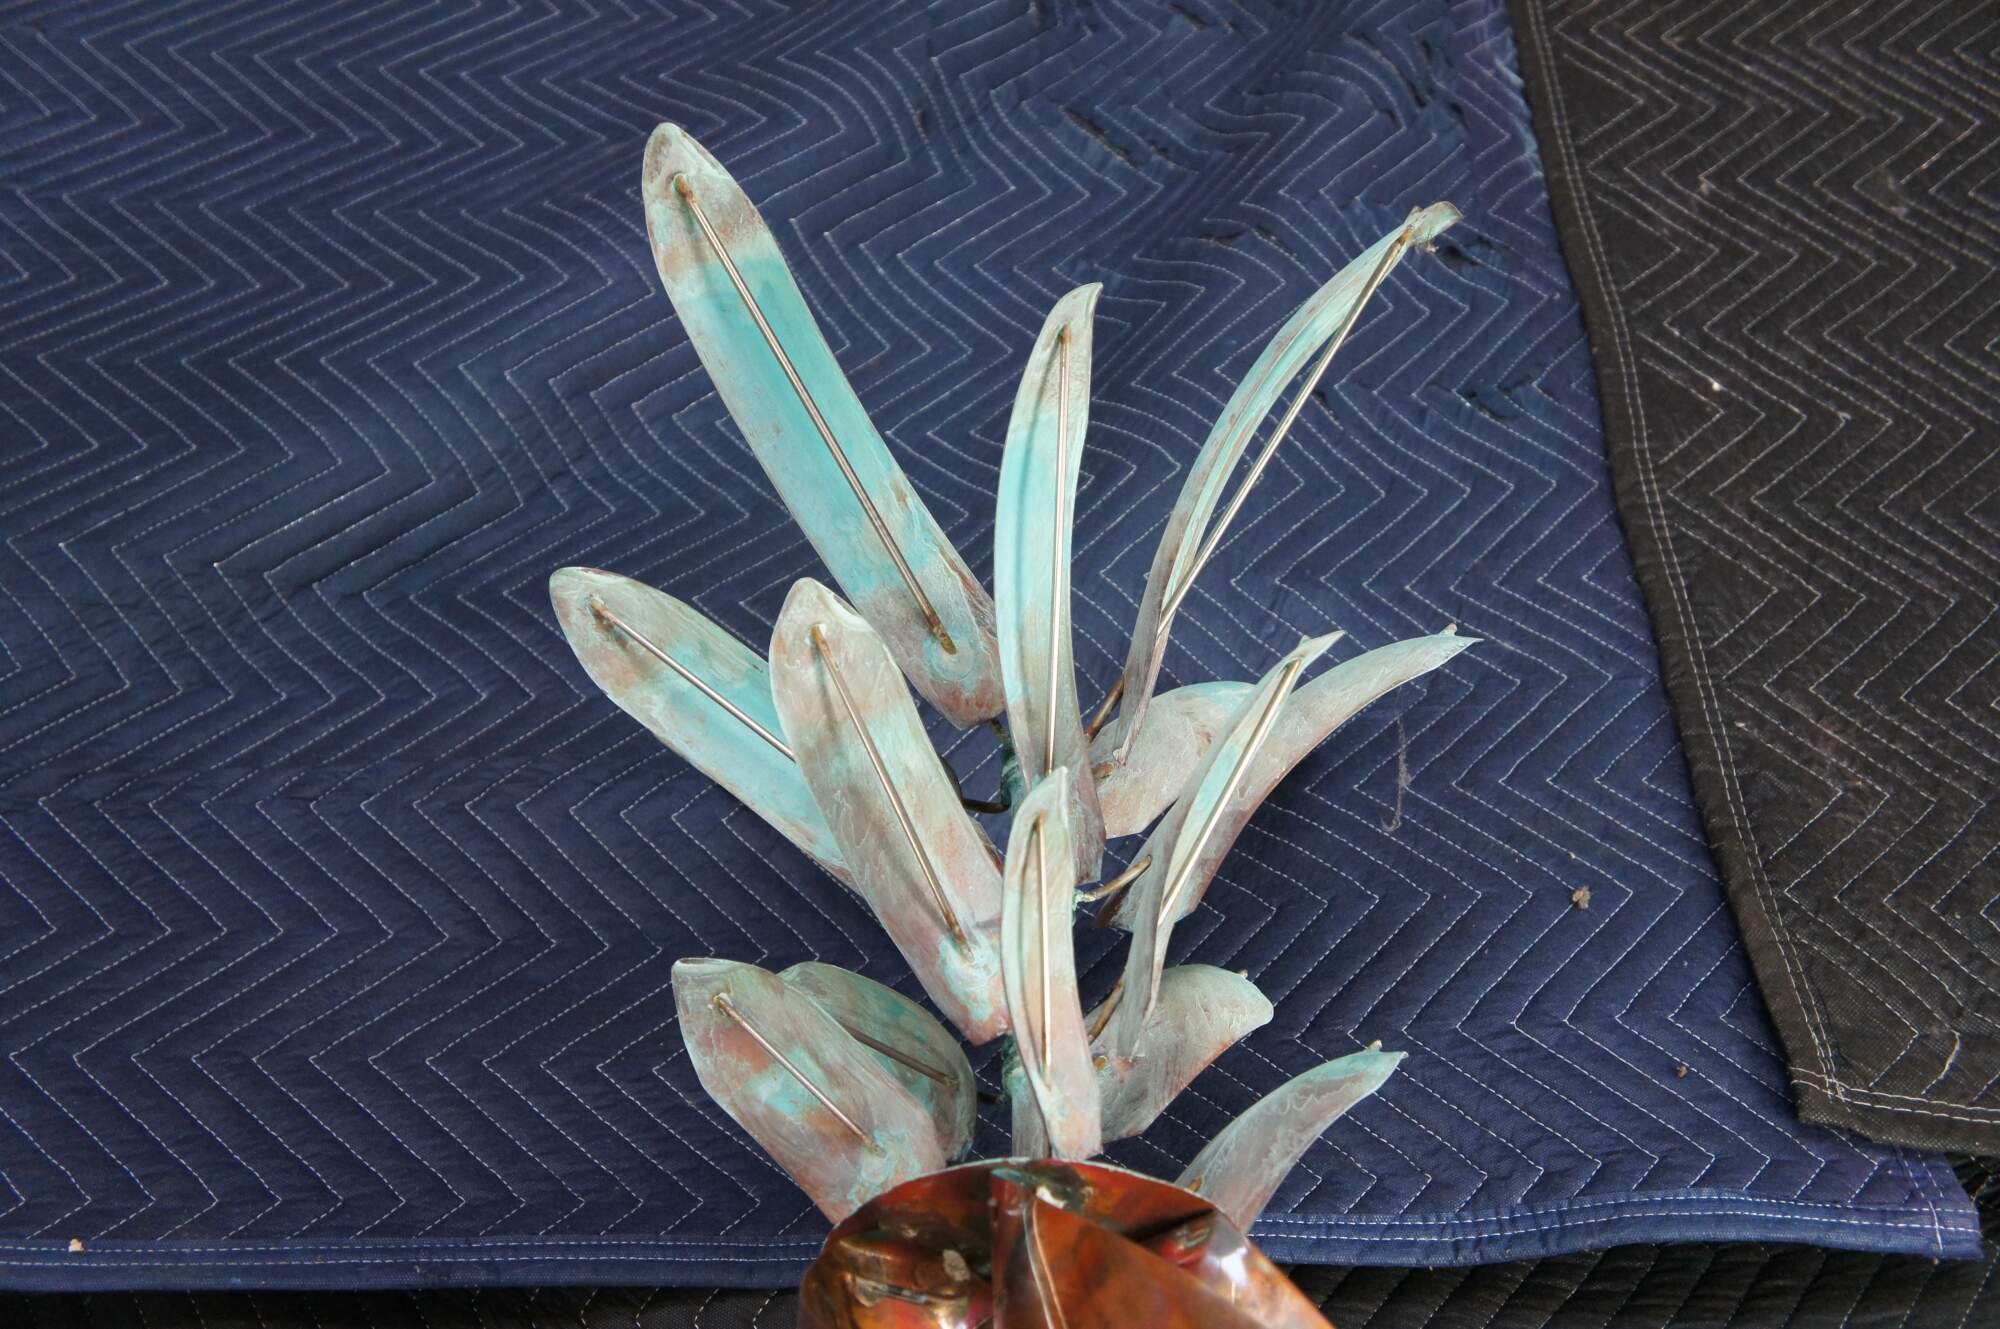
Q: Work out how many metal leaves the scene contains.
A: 13